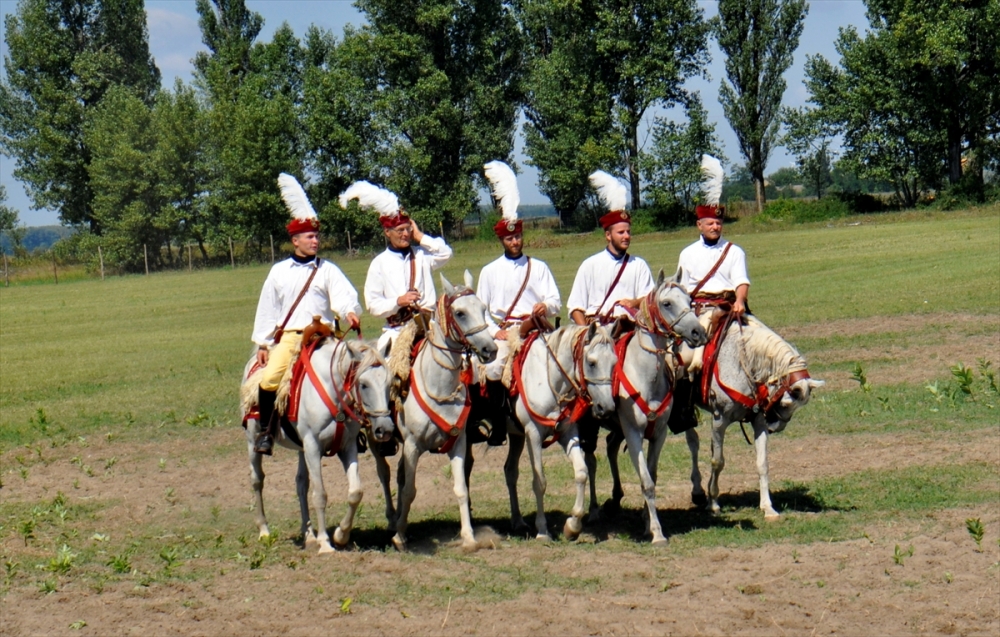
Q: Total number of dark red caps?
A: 5